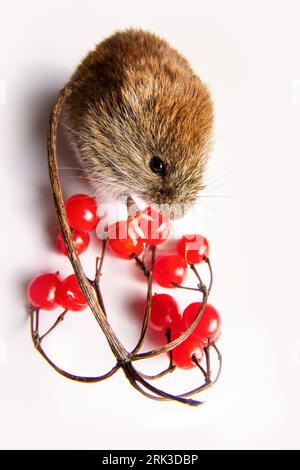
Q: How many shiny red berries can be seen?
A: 11